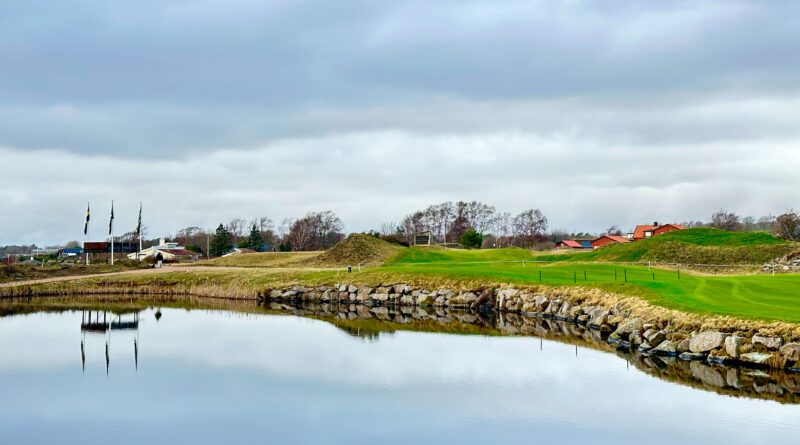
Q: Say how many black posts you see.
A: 7